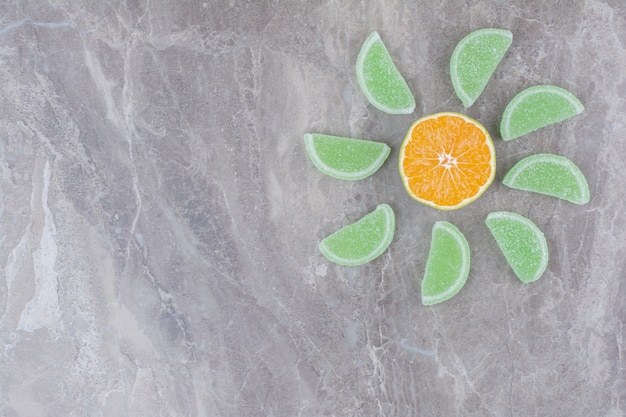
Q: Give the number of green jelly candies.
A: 8